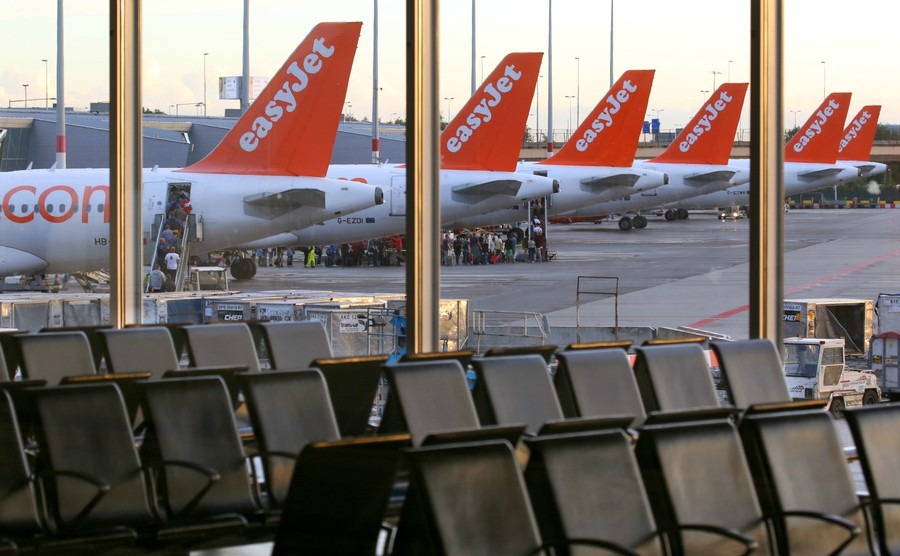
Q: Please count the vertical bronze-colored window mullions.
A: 3